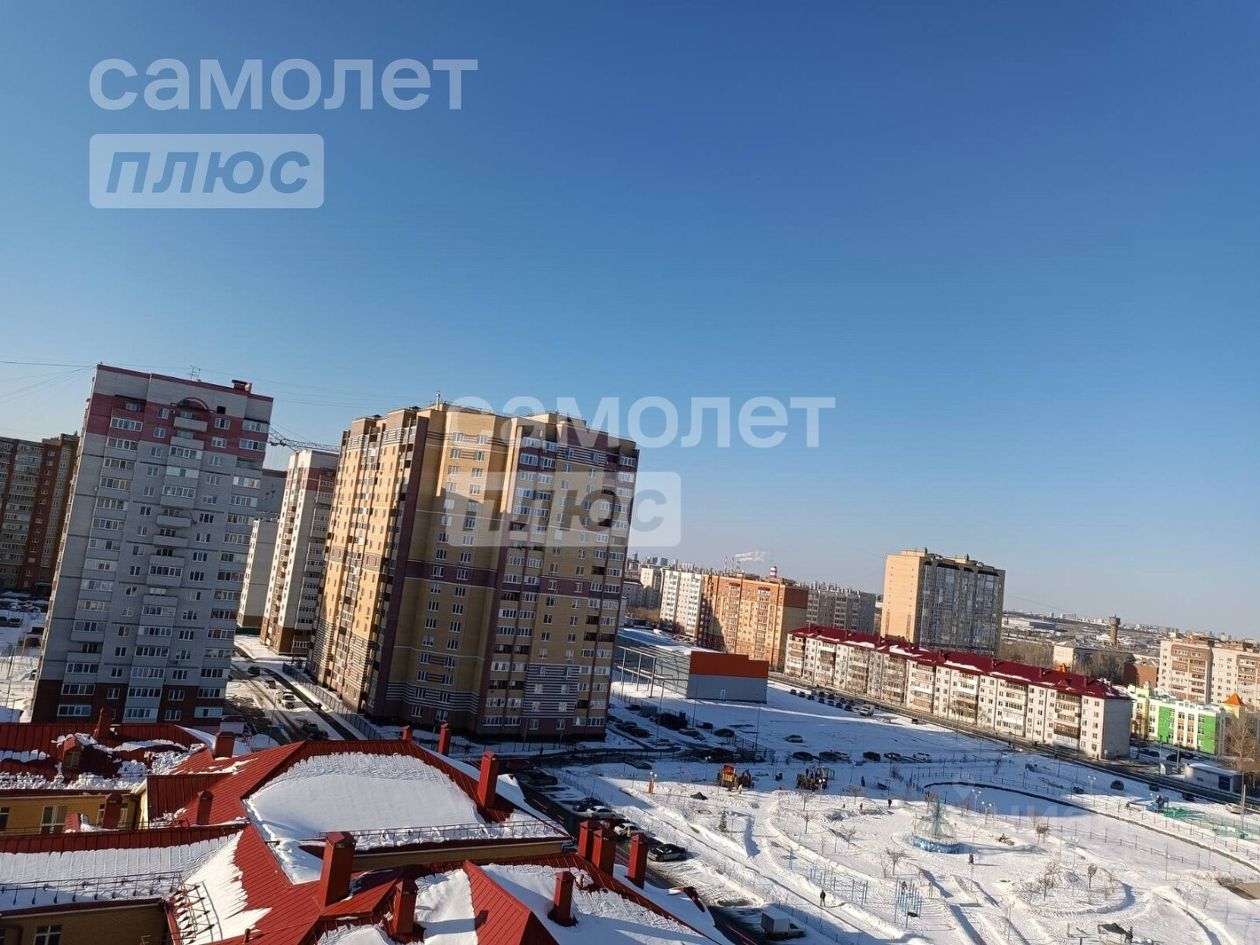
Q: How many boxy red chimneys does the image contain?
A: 13